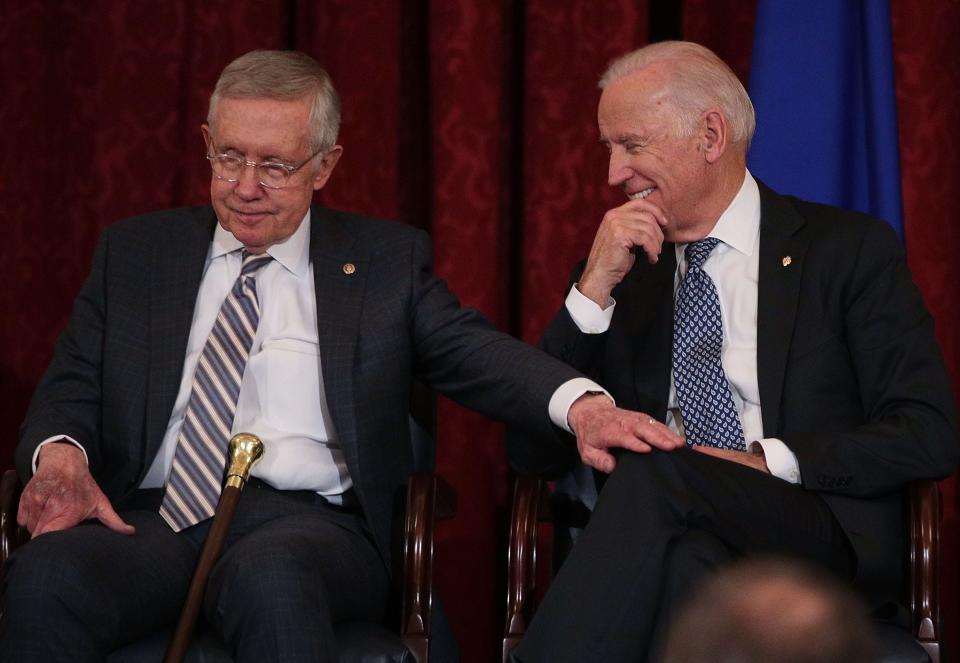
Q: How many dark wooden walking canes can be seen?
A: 1